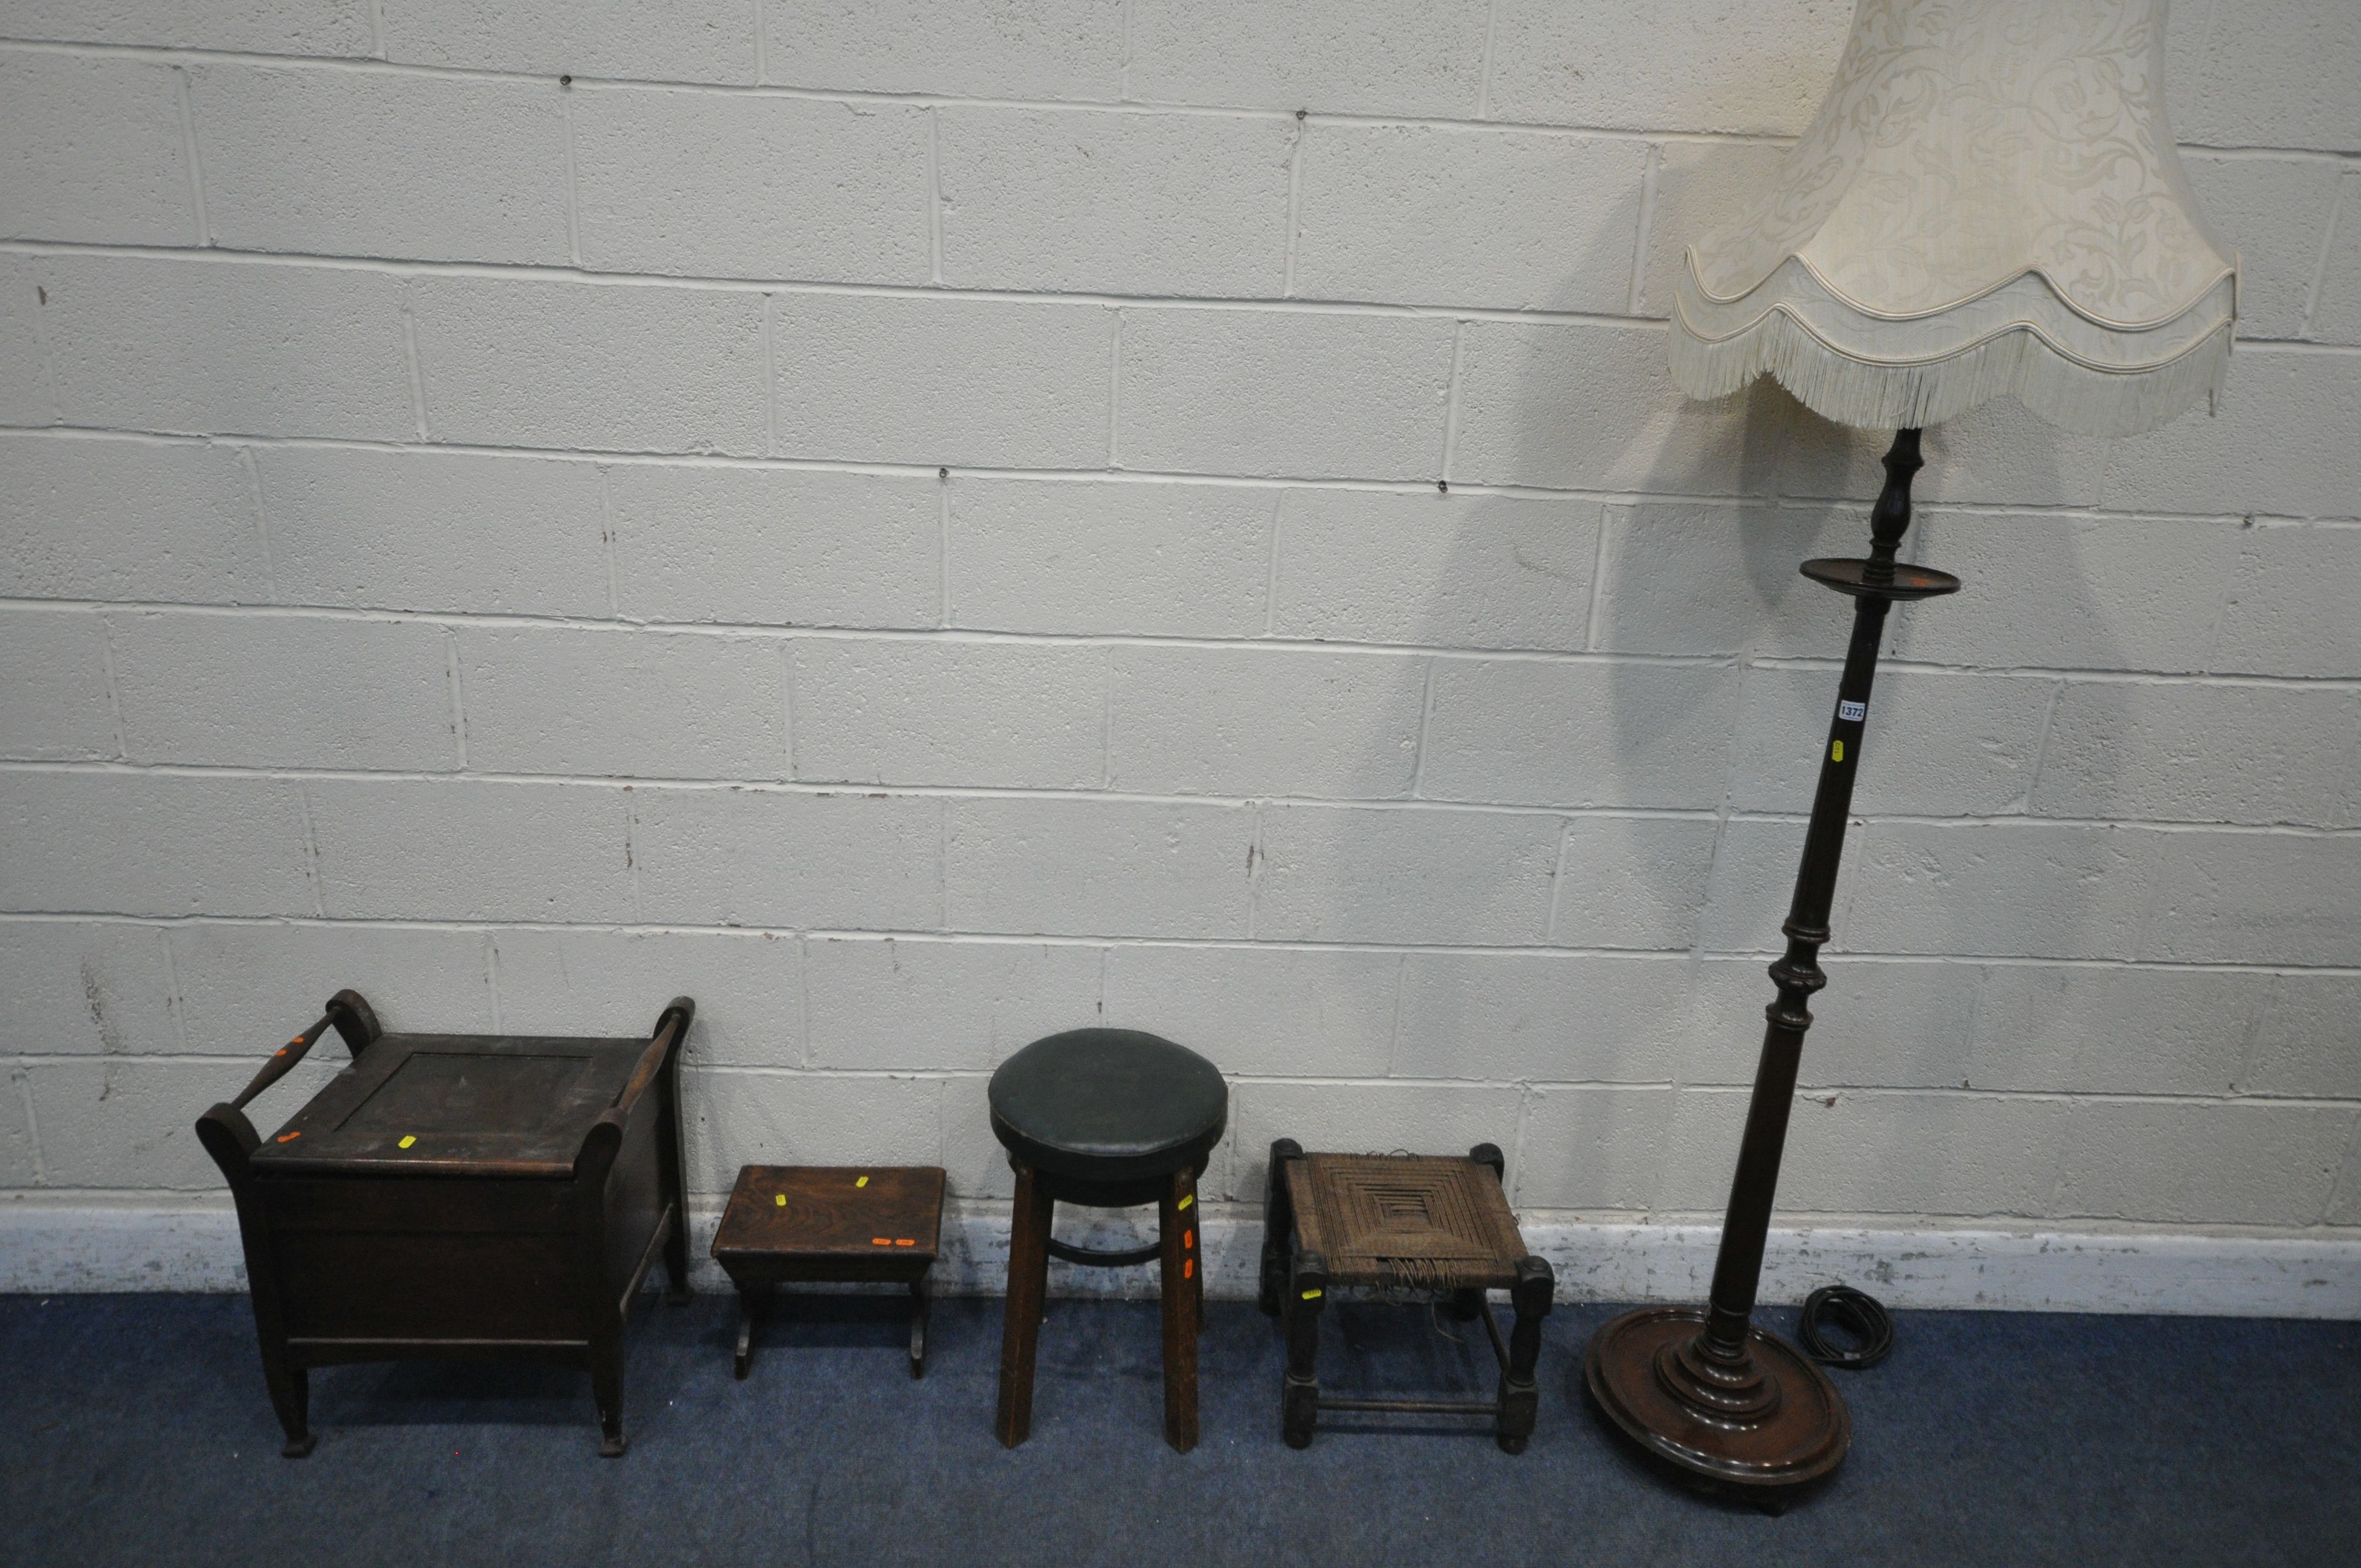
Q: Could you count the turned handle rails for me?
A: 2